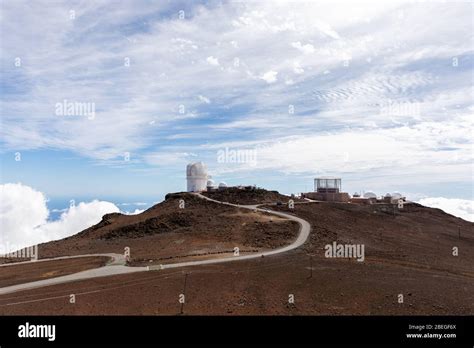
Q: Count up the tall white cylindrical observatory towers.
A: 1